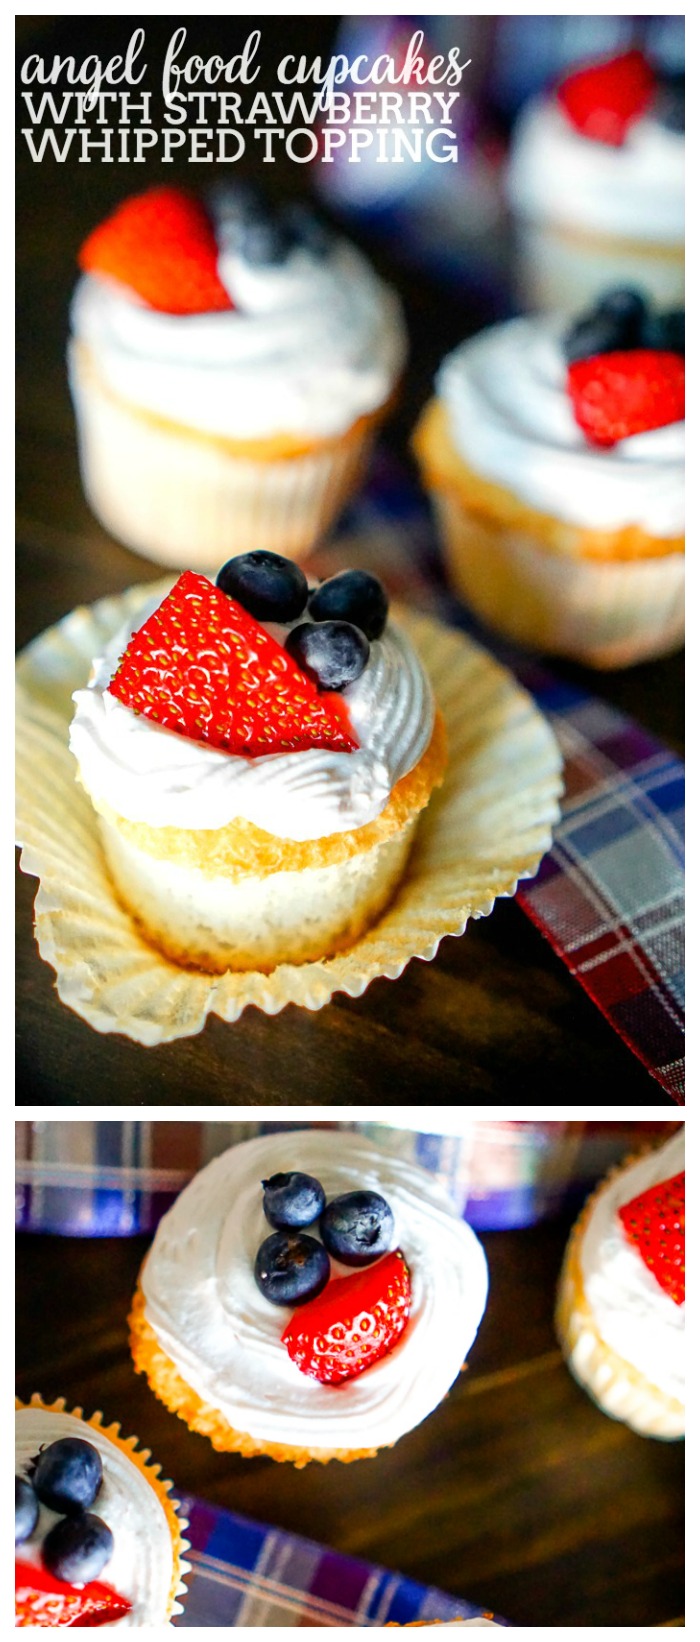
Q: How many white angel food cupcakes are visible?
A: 7